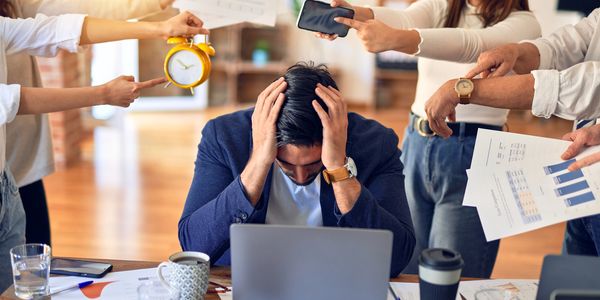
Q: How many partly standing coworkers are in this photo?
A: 5